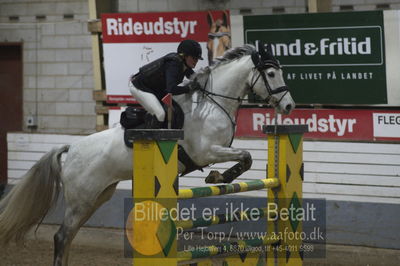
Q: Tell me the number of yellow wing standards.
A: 2